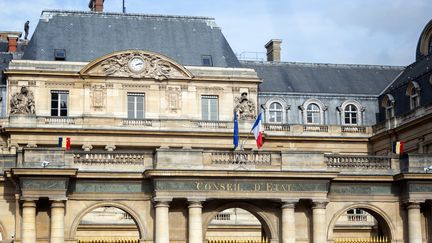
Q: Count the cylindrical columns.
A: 7